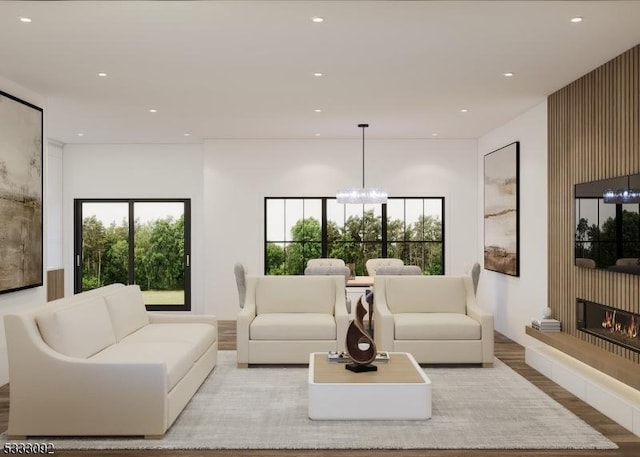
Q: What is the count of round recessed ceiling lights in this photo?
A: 13